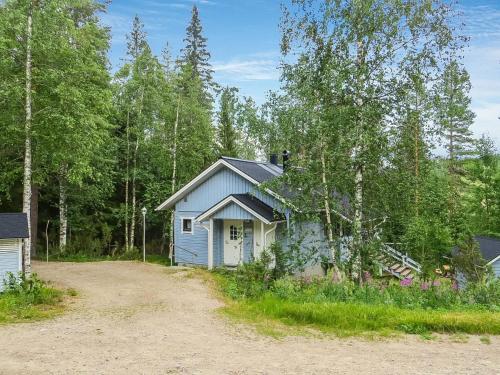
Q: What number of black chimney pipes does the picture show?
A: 2